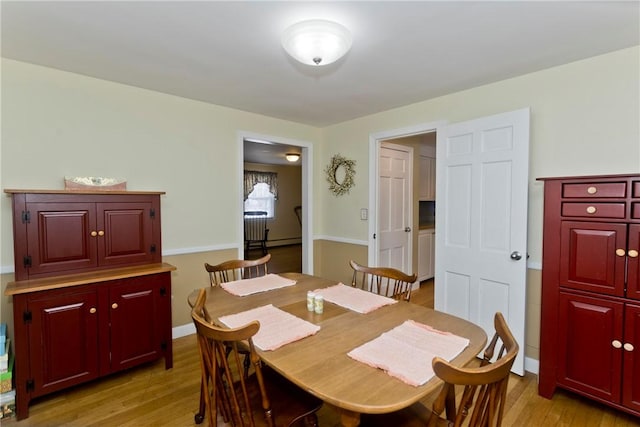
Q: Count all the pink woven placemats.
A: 4